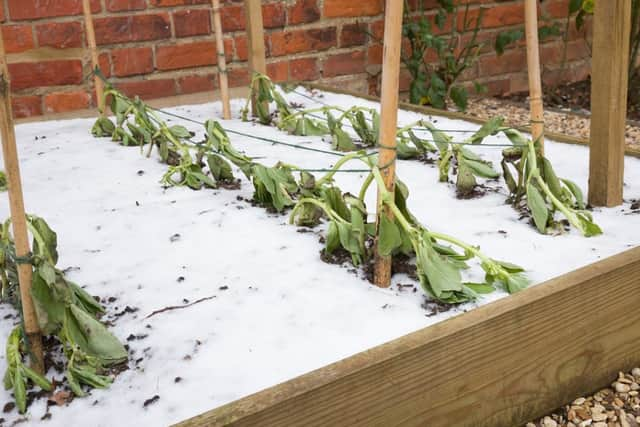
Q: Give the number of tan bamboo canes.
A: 5